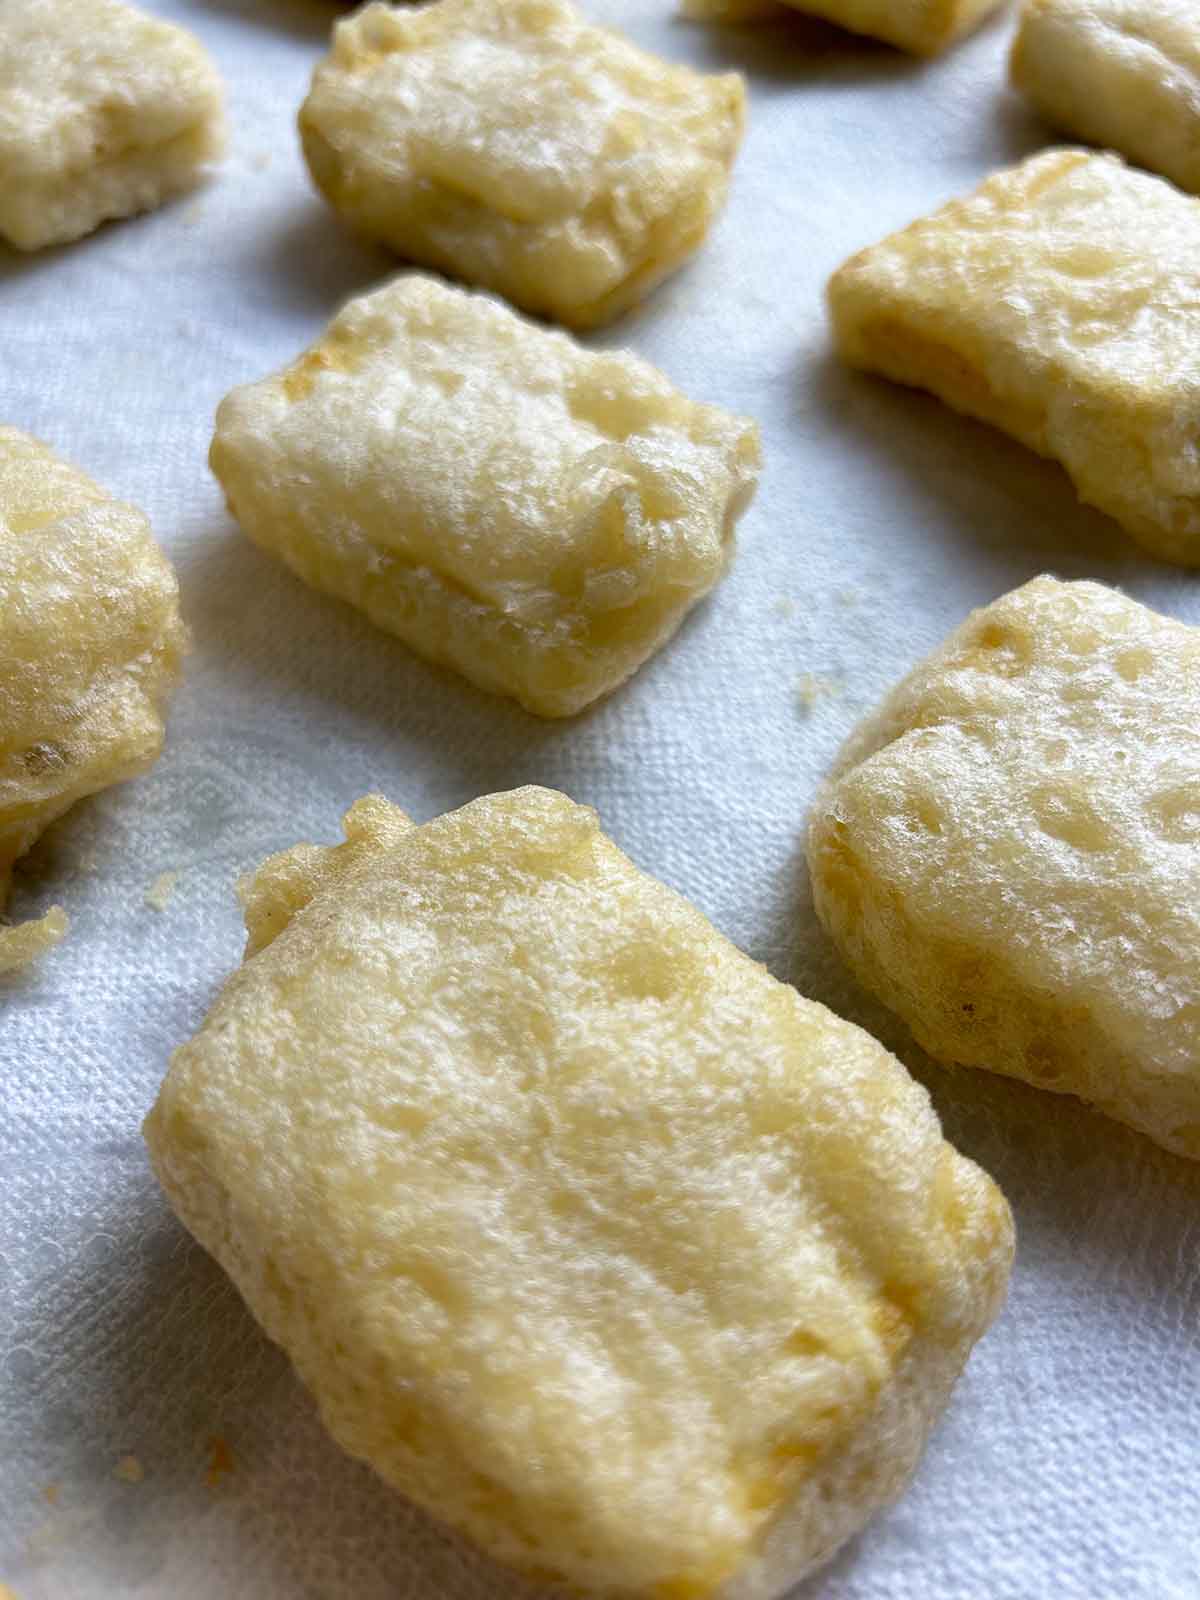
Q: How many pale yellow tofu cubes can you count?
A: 9